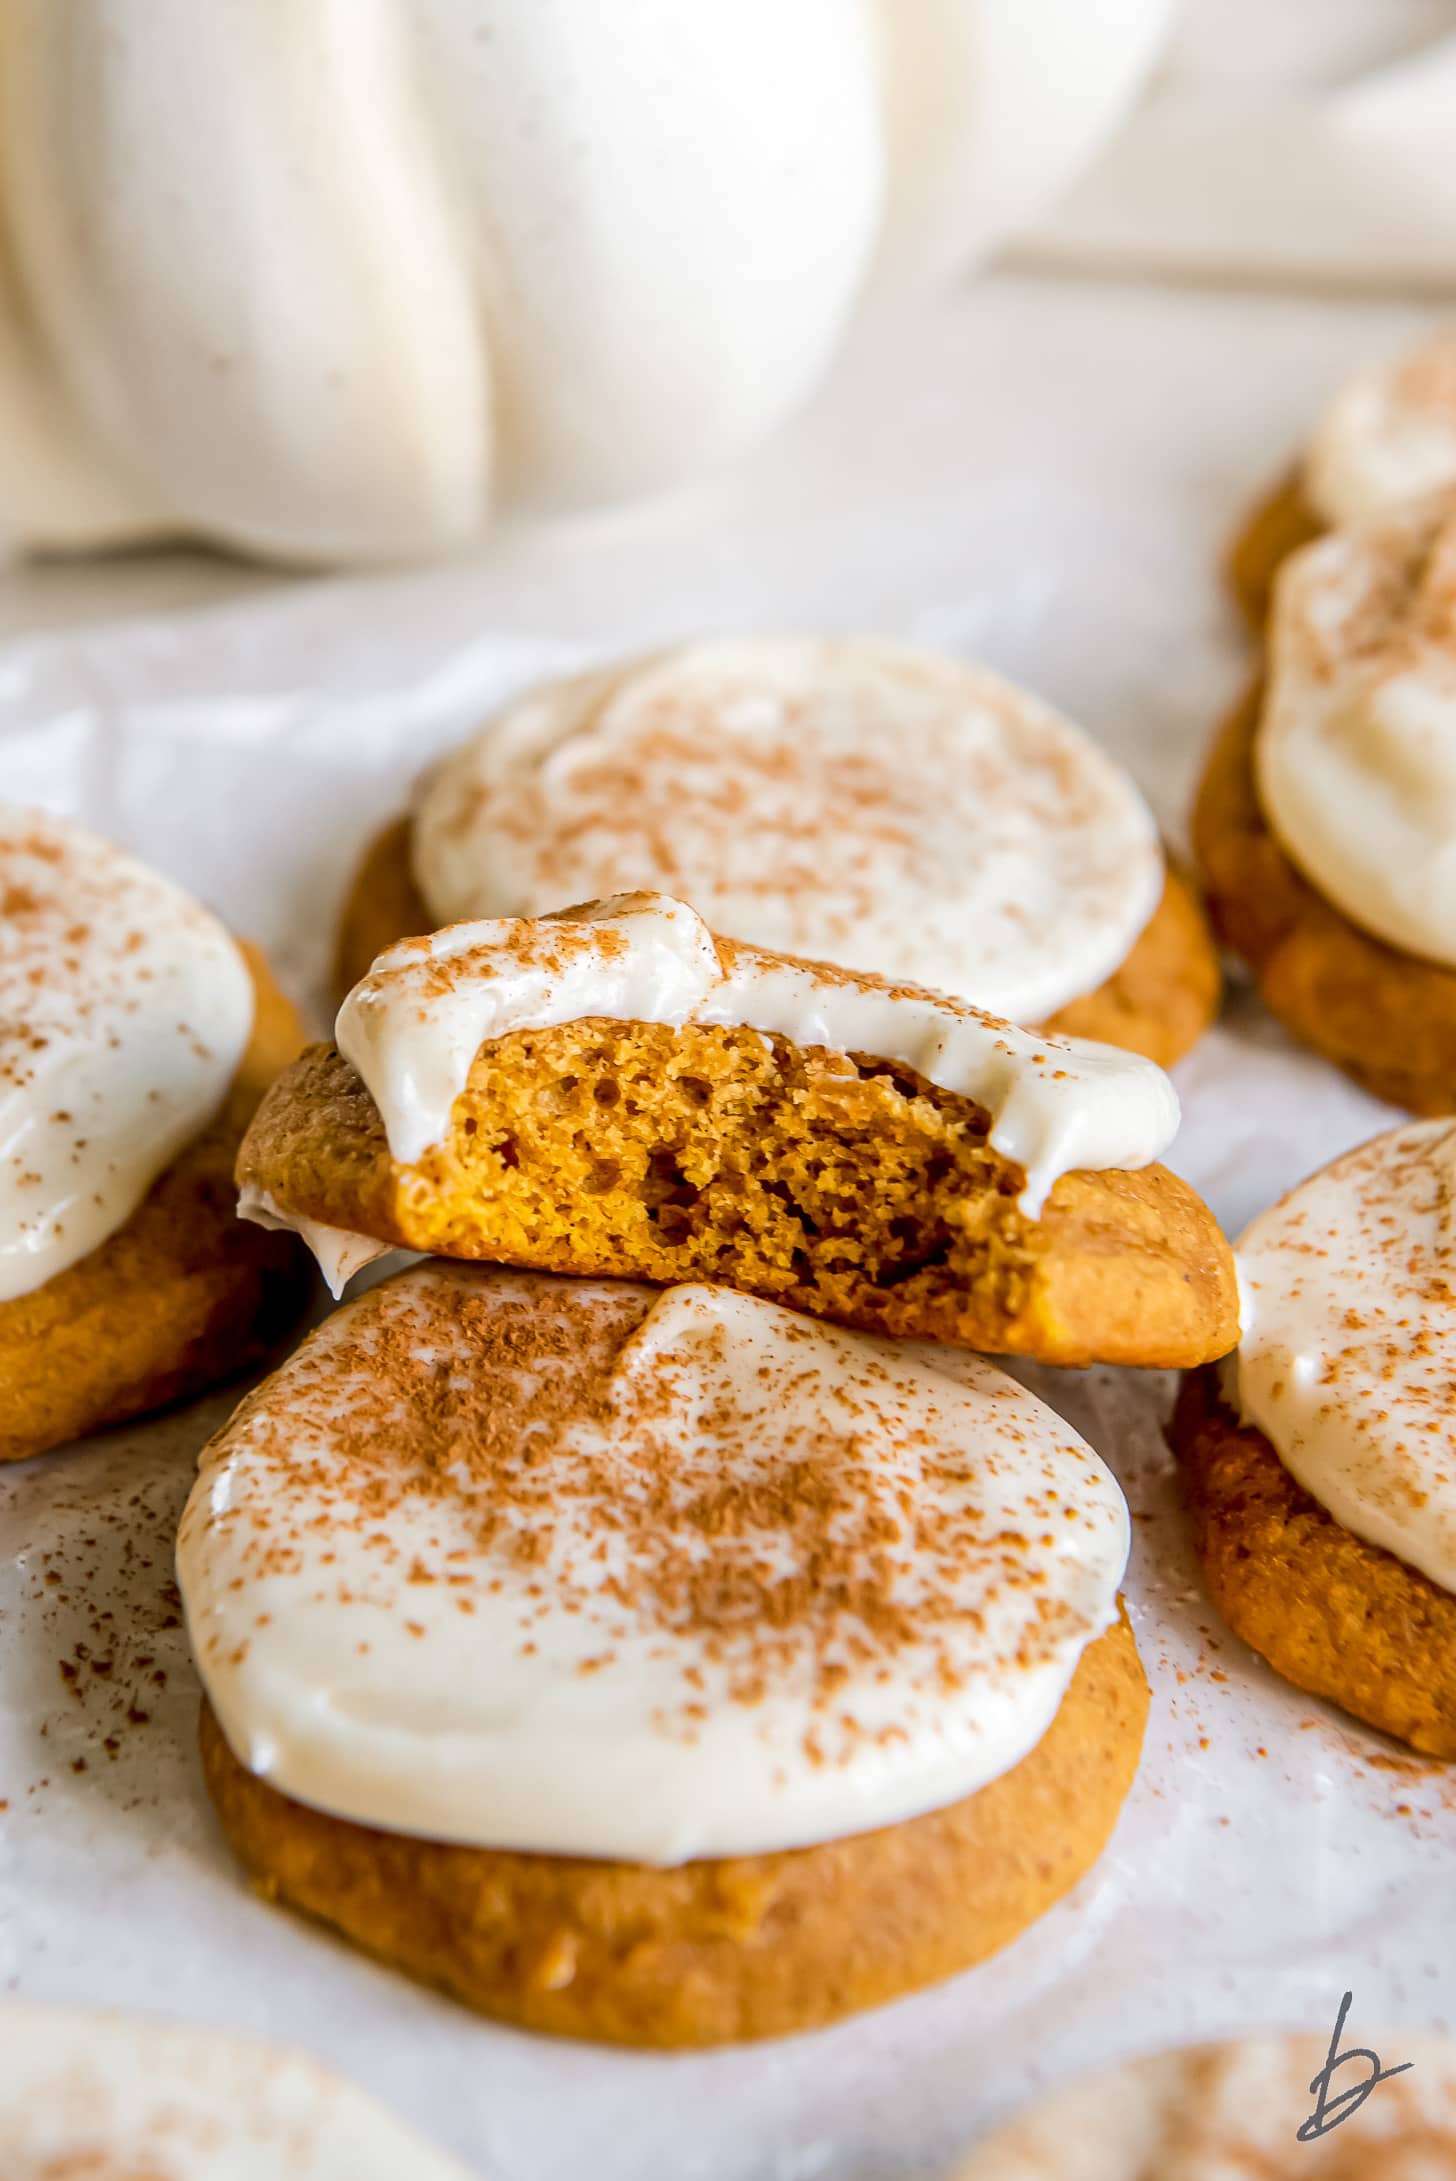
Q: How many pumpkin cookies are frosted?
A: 9